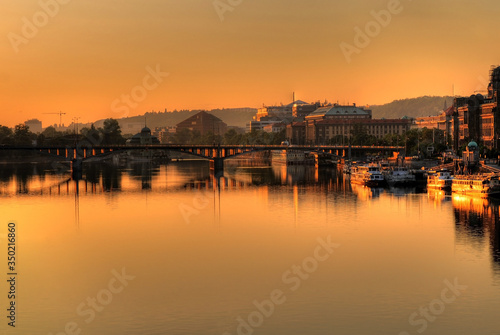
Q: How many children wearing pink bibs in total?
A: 0